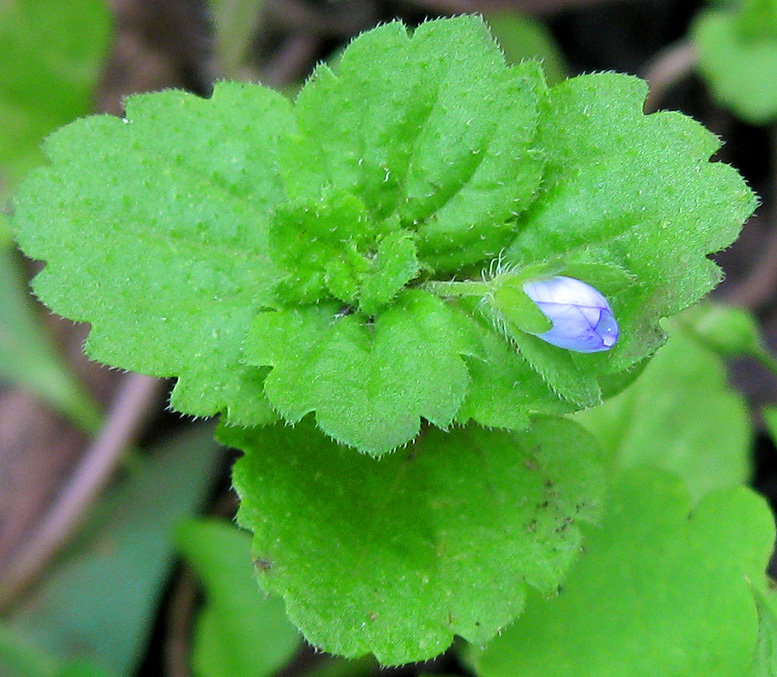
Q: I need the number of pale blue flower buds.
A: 1